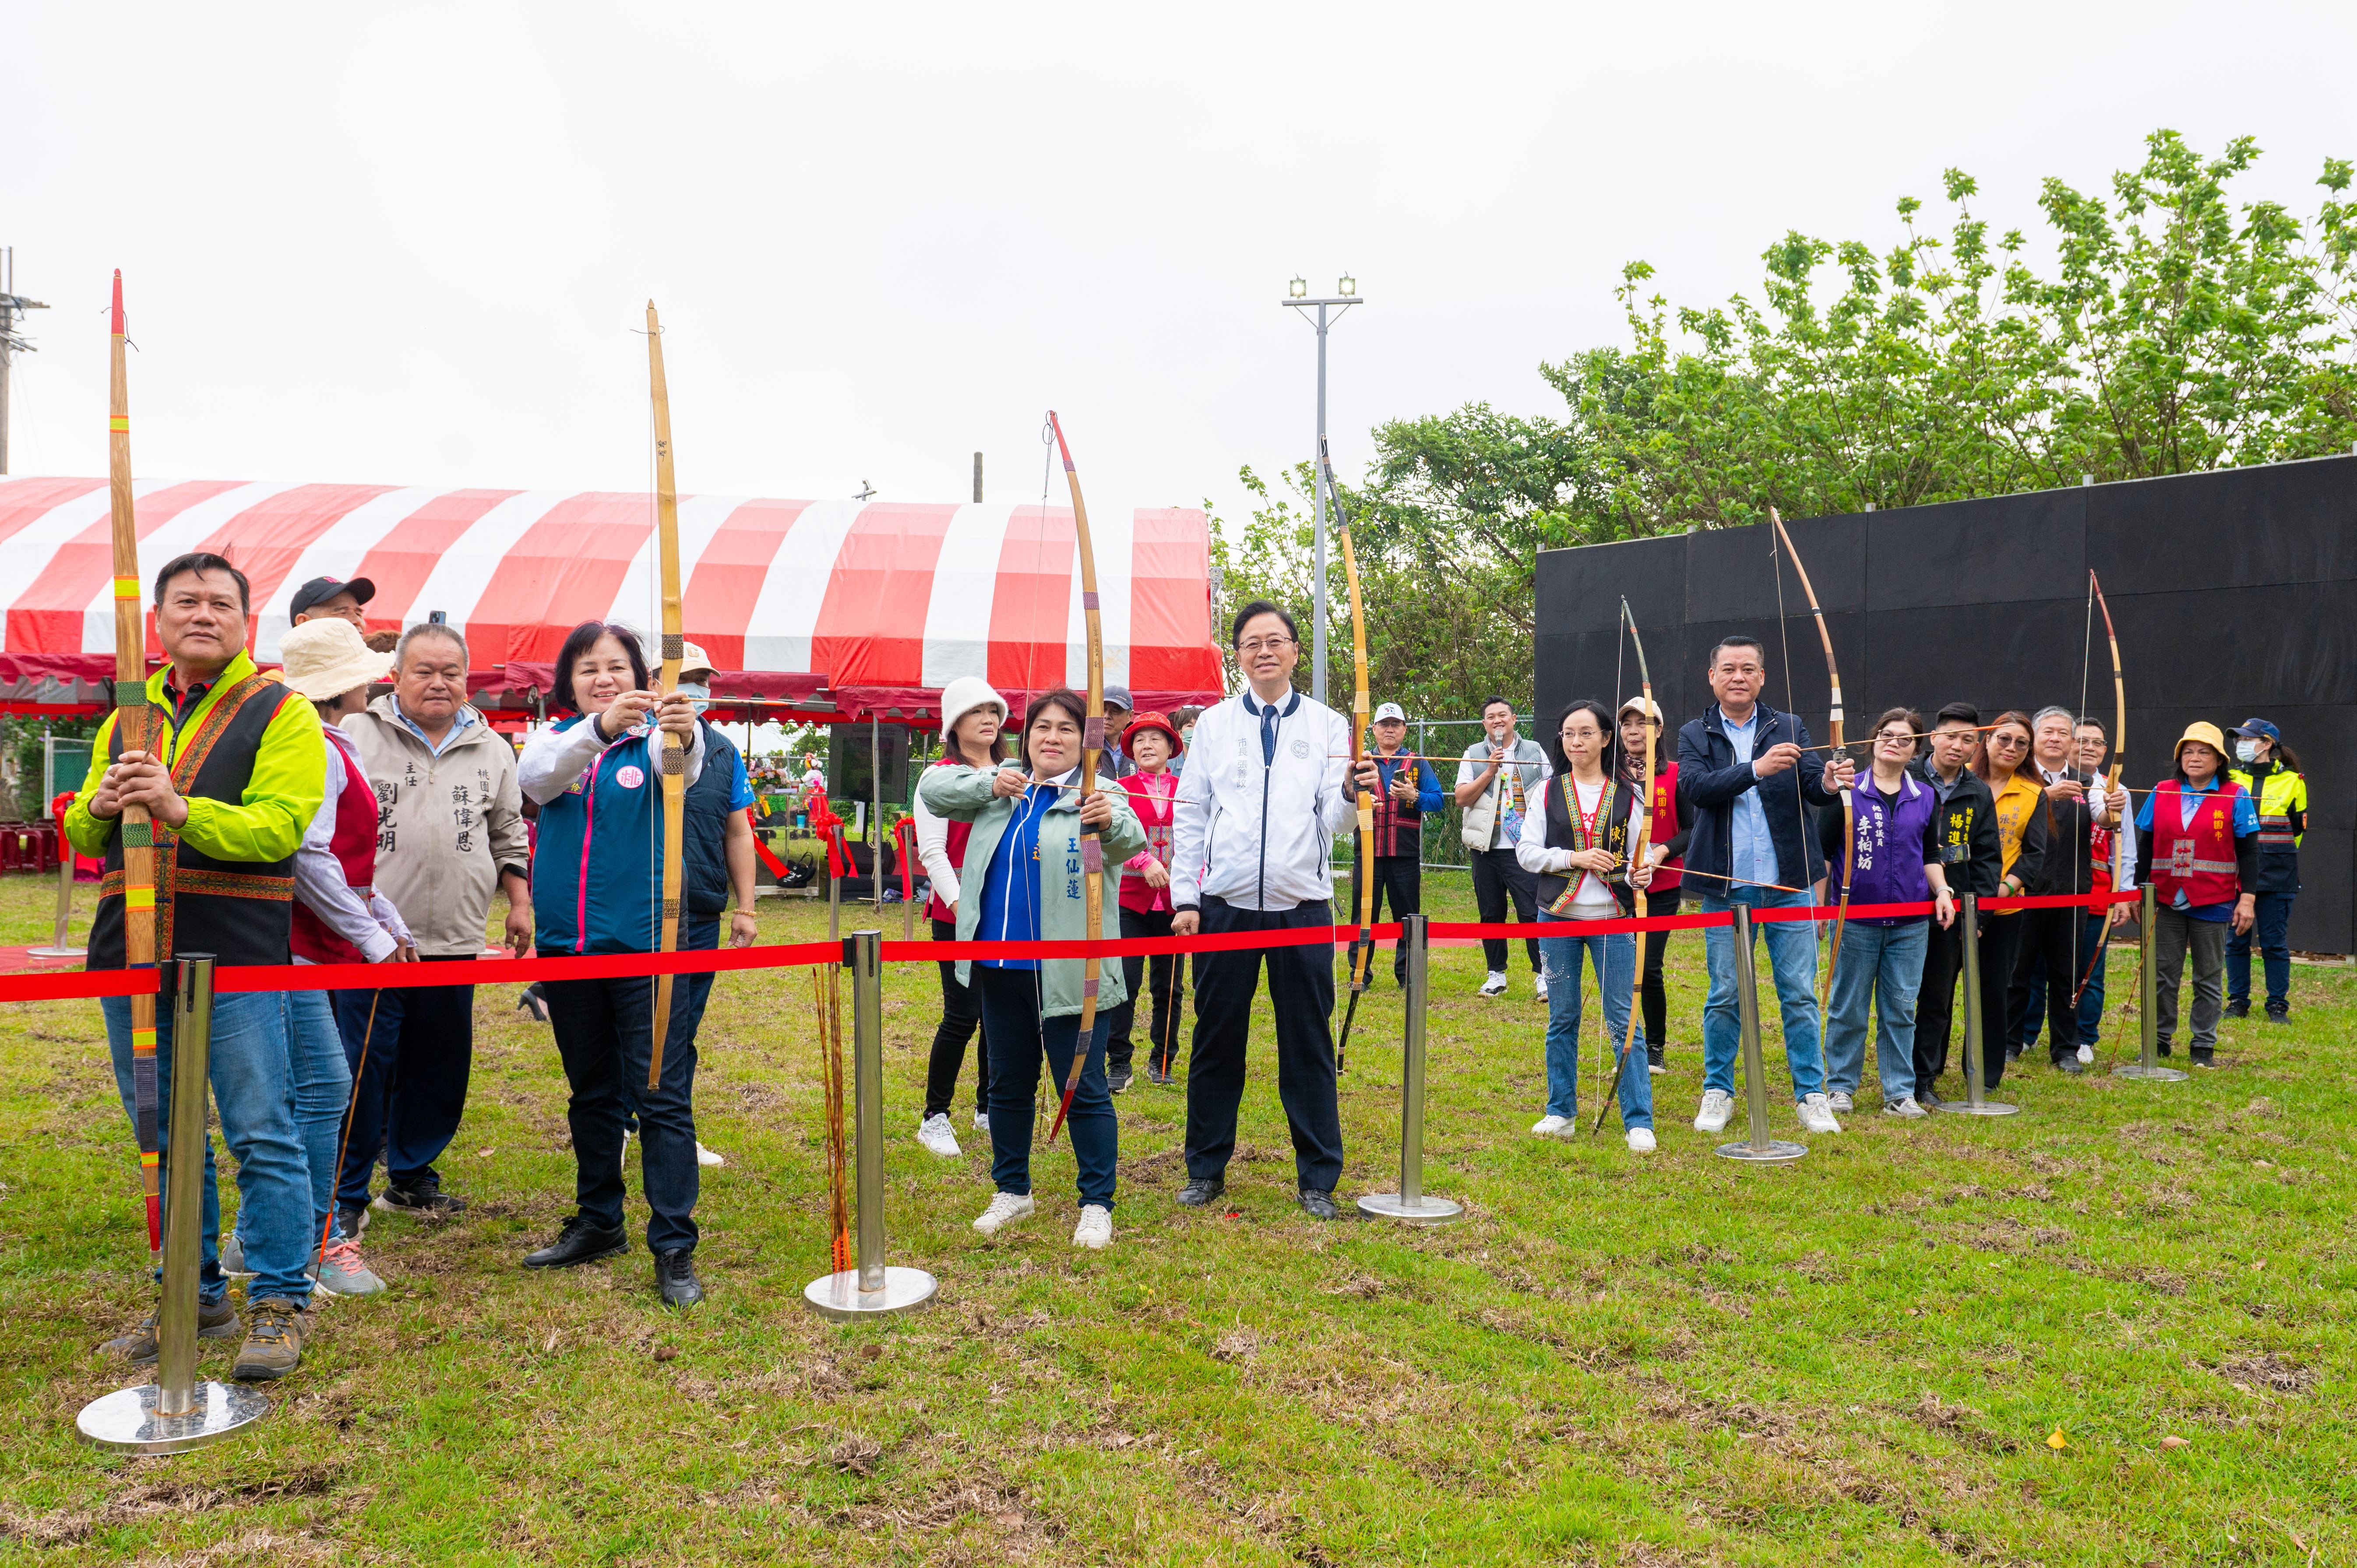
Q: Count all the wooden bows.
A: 7